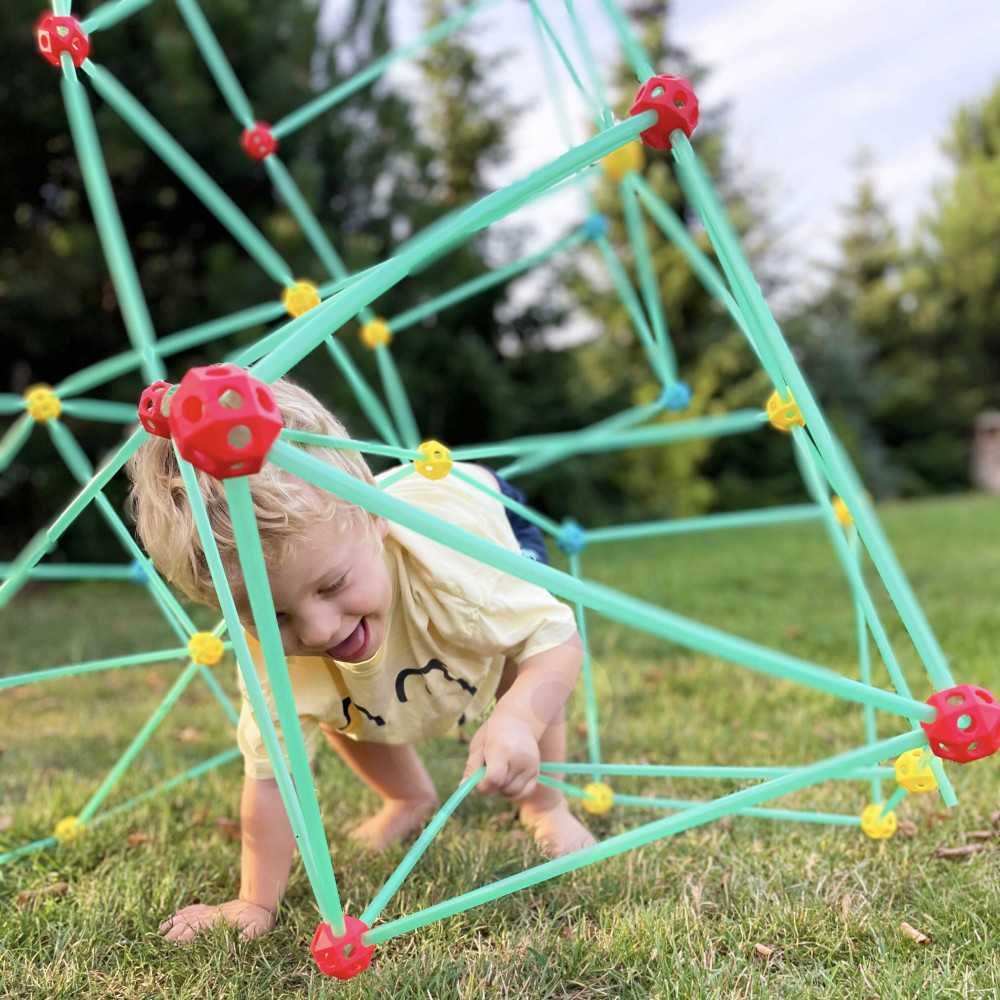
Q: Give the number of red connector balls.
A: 7